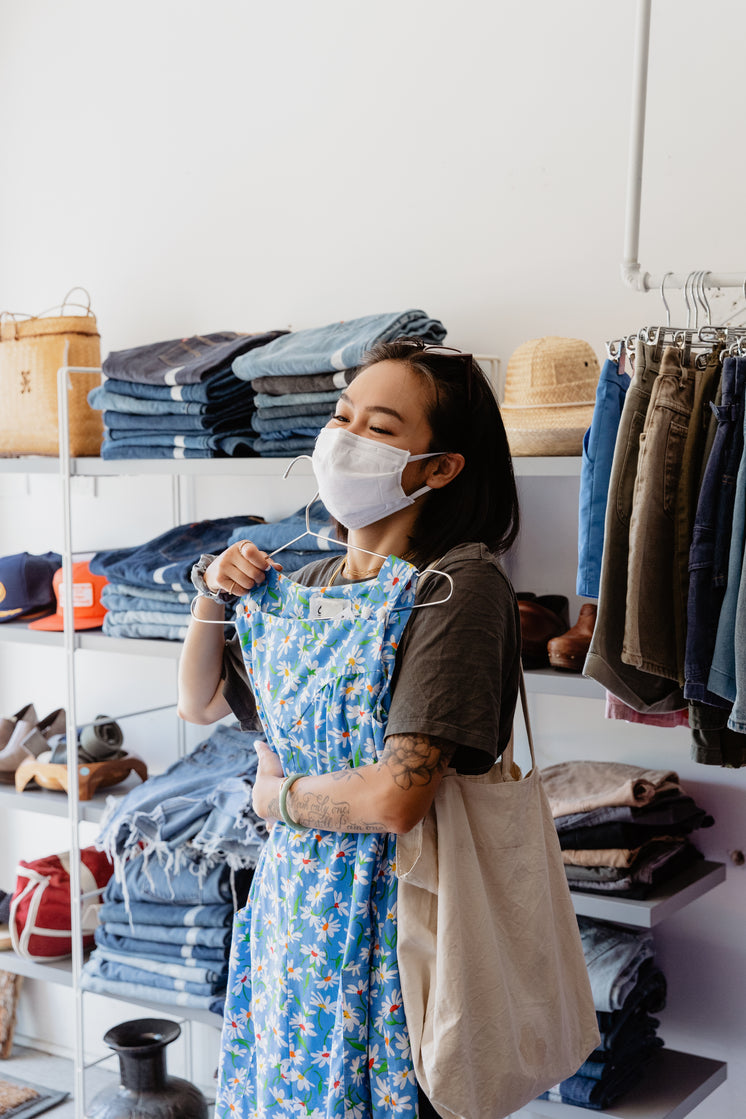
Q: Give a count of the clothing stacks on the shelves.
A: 7